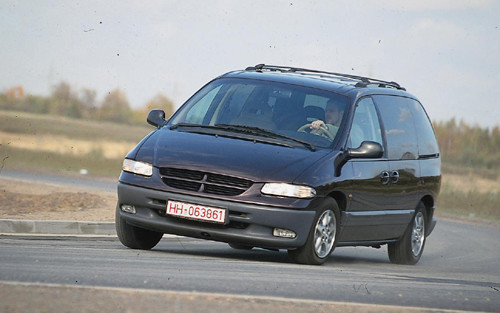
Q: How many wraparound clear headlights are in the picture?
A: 2